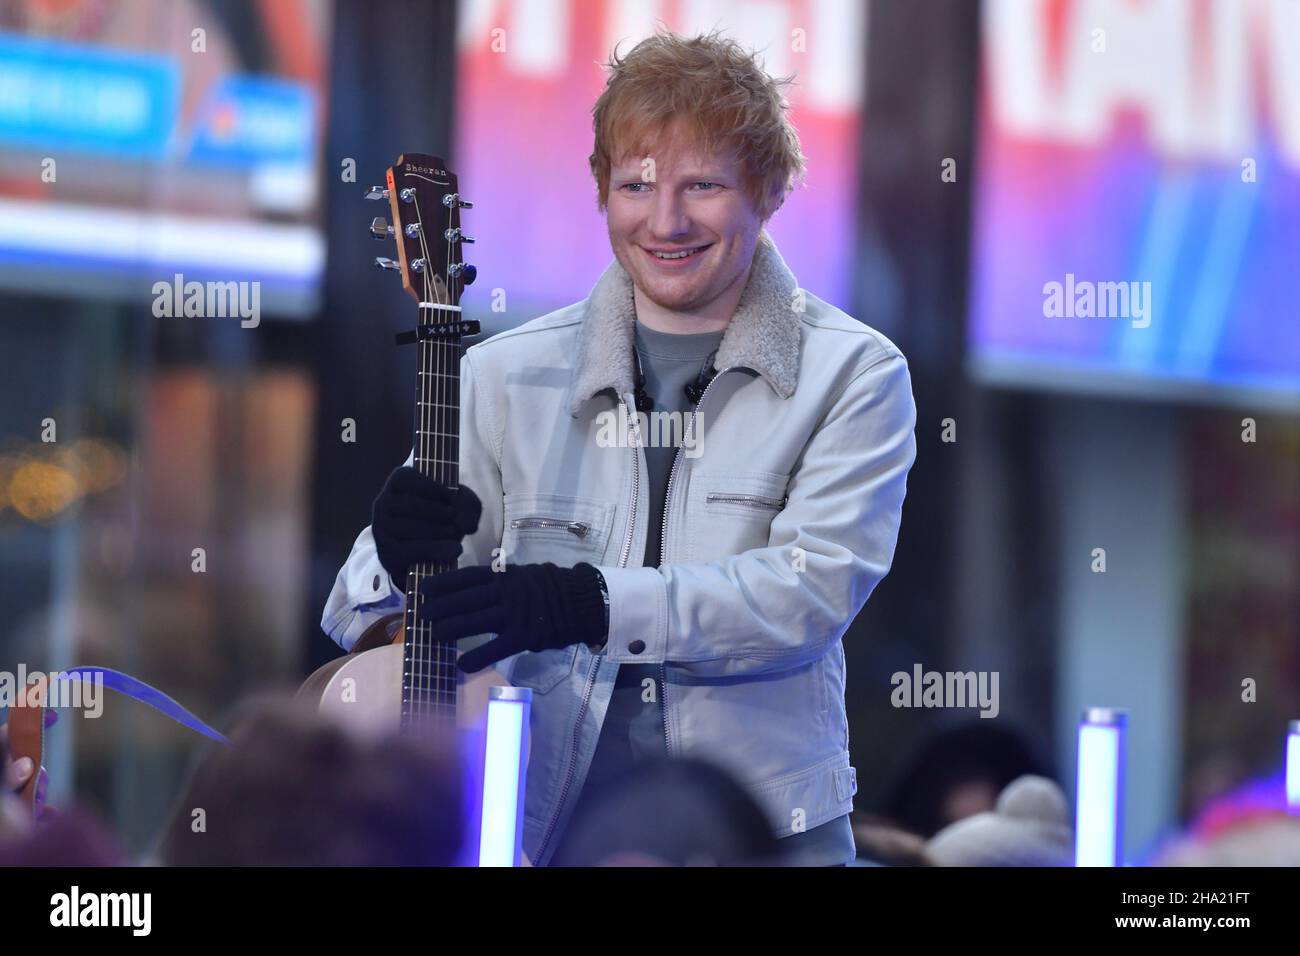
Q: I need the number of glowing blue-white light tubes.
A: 3